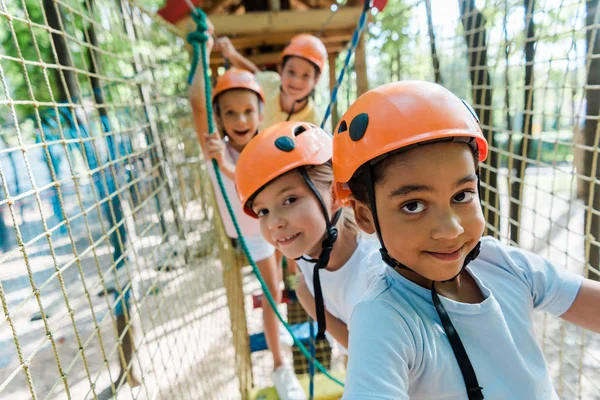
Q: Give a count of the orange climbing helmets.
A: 4